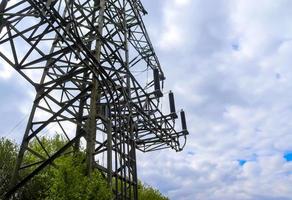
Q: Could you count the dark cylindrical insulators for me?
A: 3